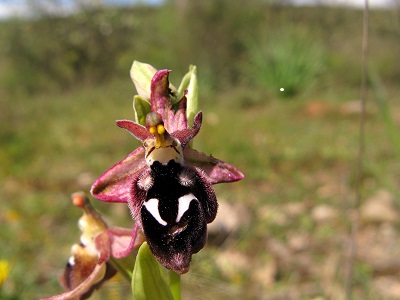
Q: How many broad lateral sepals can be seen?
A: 2